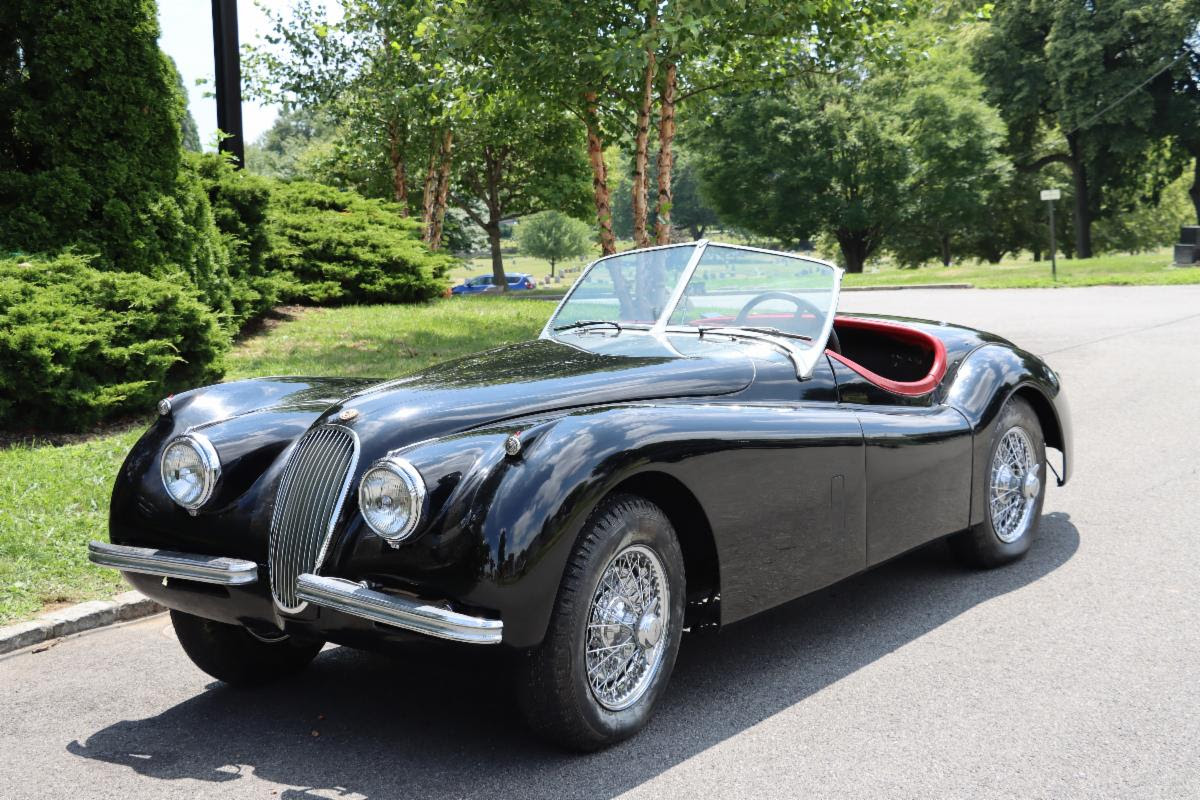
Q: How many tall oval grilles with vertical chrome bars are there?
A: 1